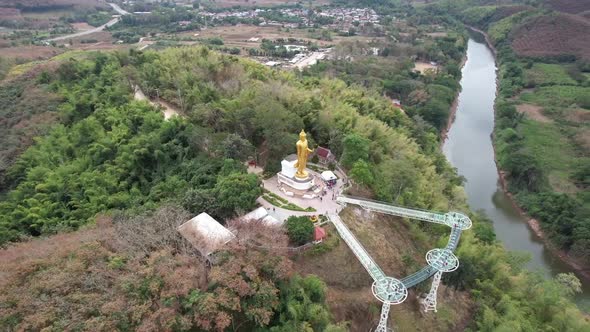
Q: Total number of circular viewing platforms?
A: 3